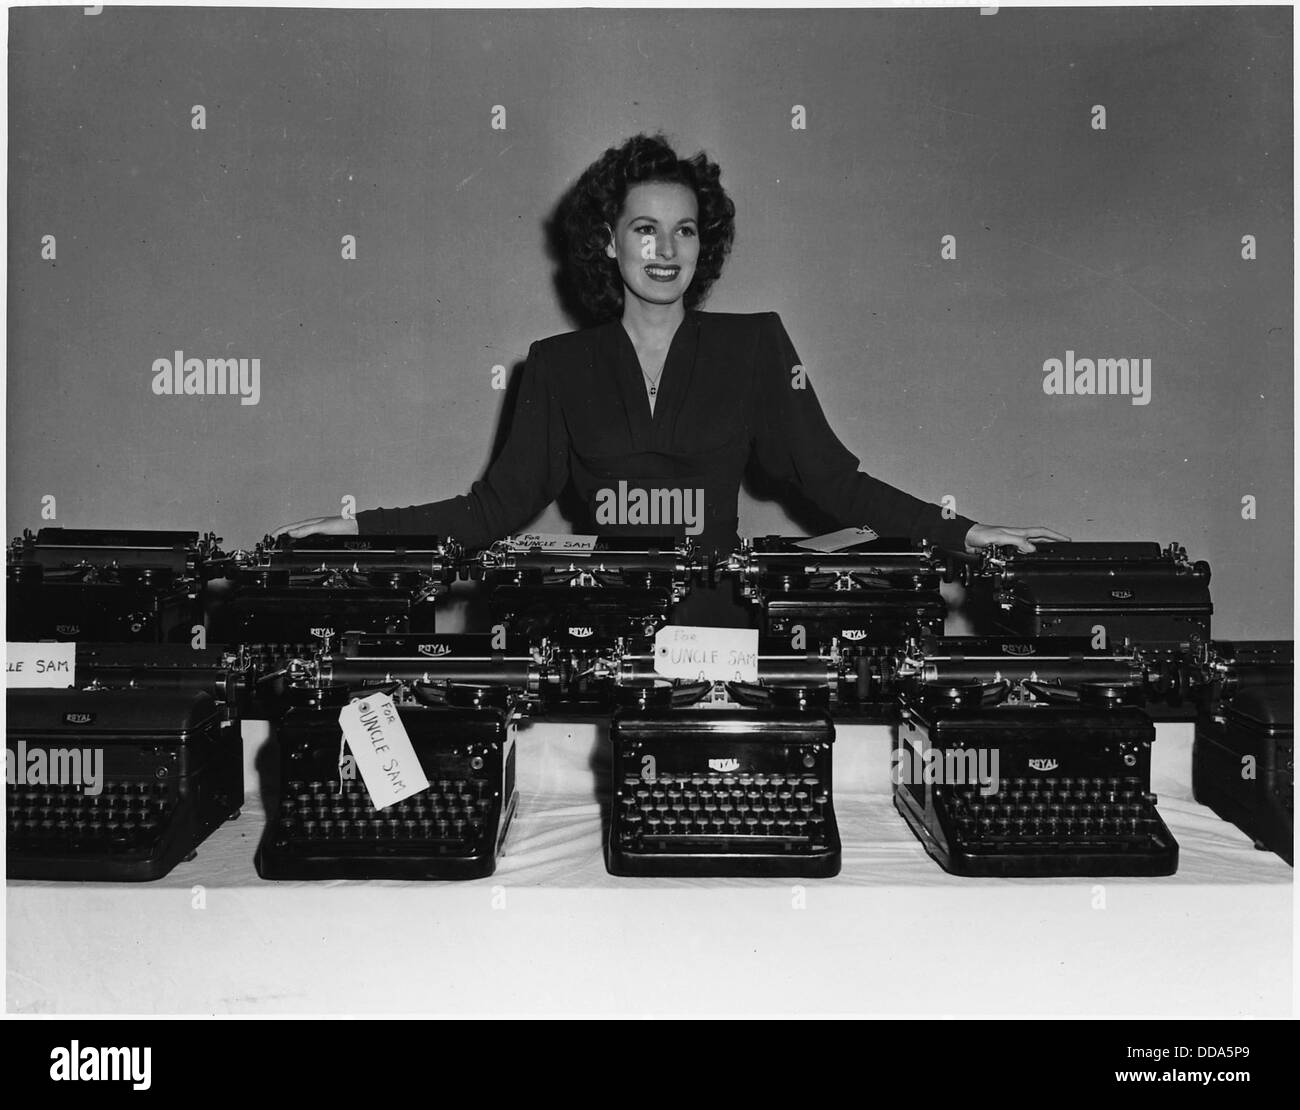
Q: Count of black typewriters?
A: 10